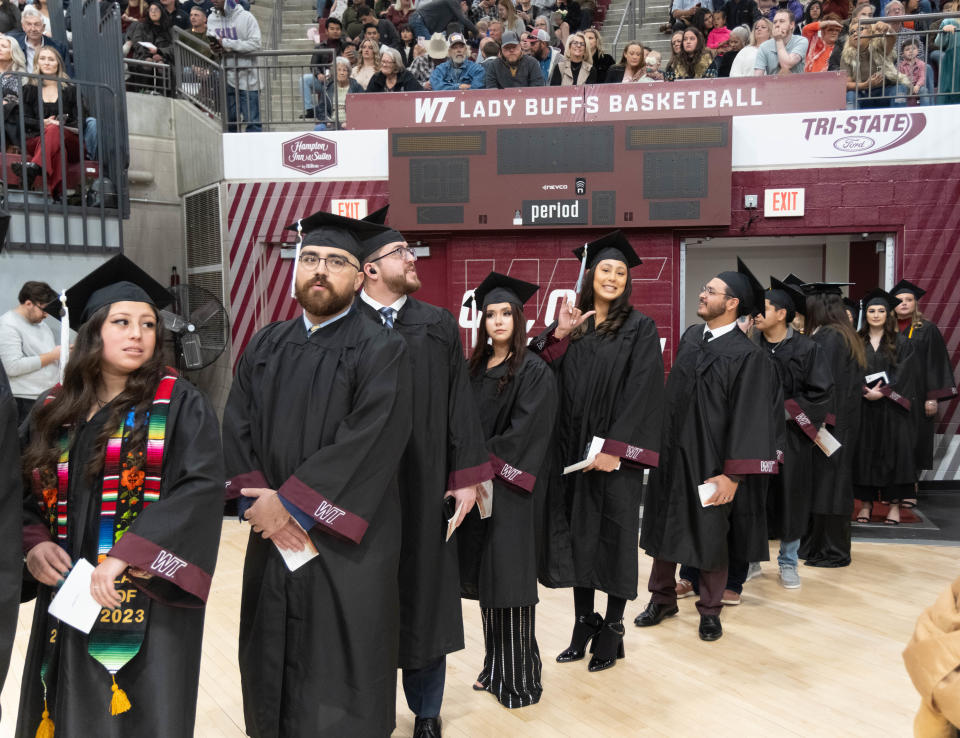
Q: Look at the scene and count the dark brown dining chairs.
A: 0